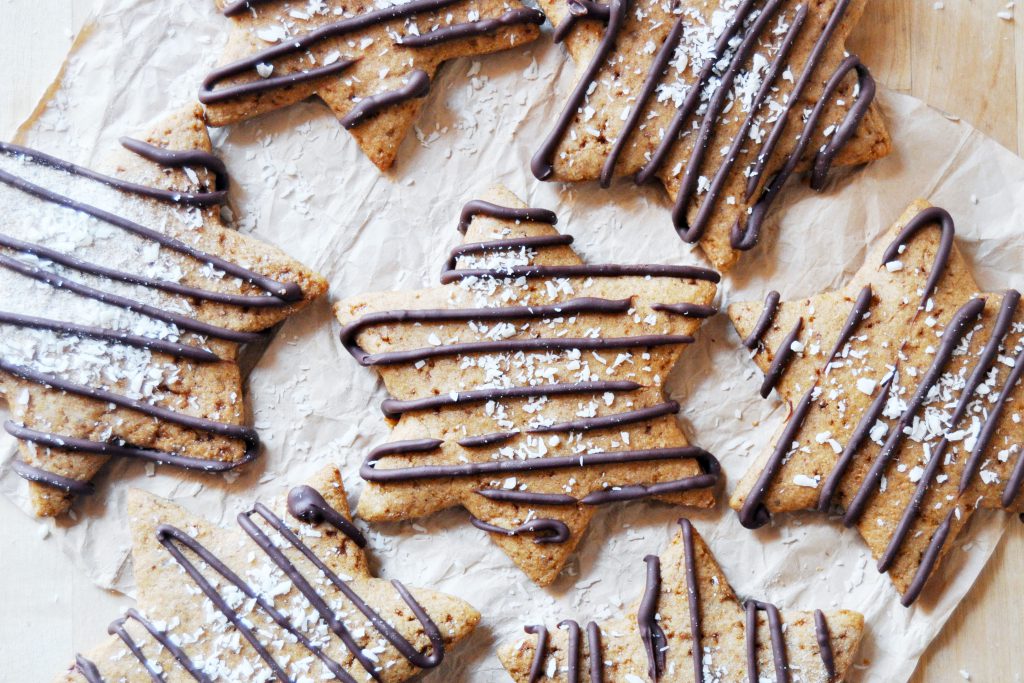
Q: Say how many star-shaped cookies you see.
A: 7